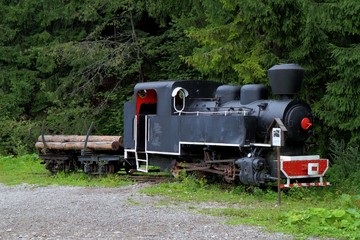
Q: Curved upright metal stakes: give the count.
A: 2